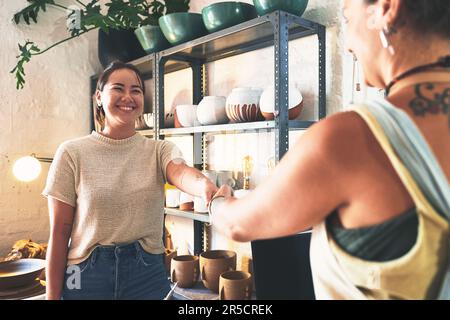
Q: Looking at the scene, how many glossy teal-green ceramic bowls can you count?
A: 4